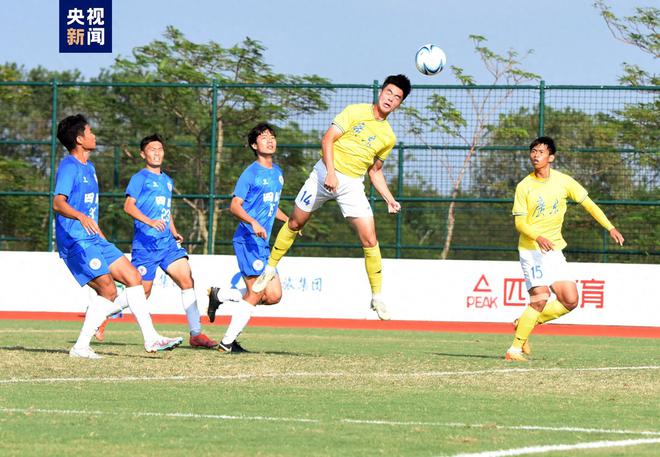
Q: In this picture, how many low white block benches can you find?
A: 0